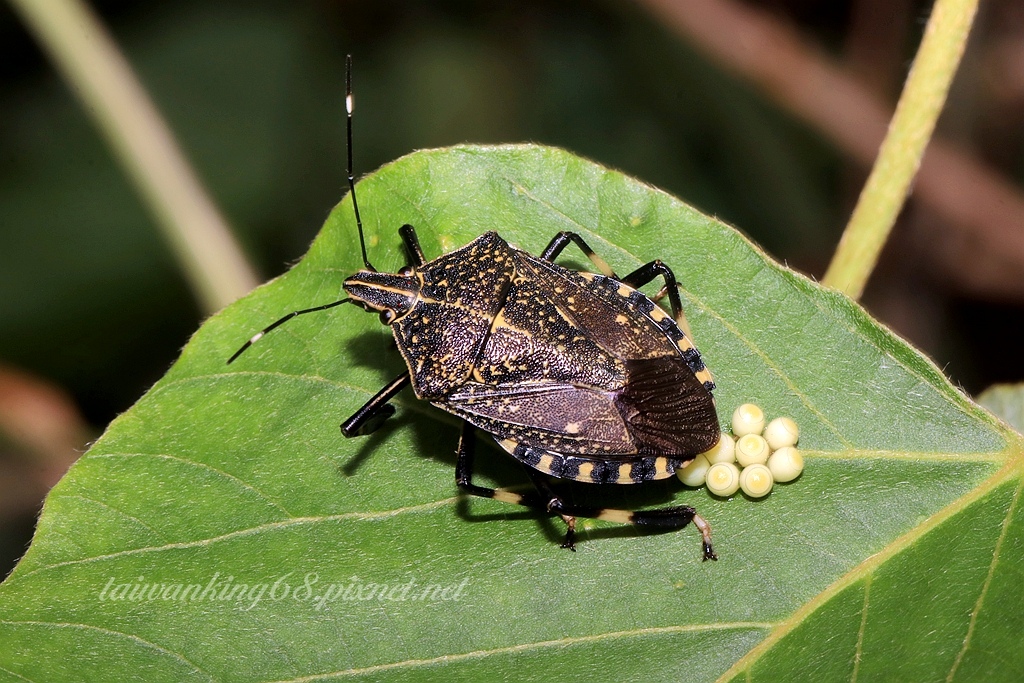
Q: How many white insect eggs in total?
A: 8